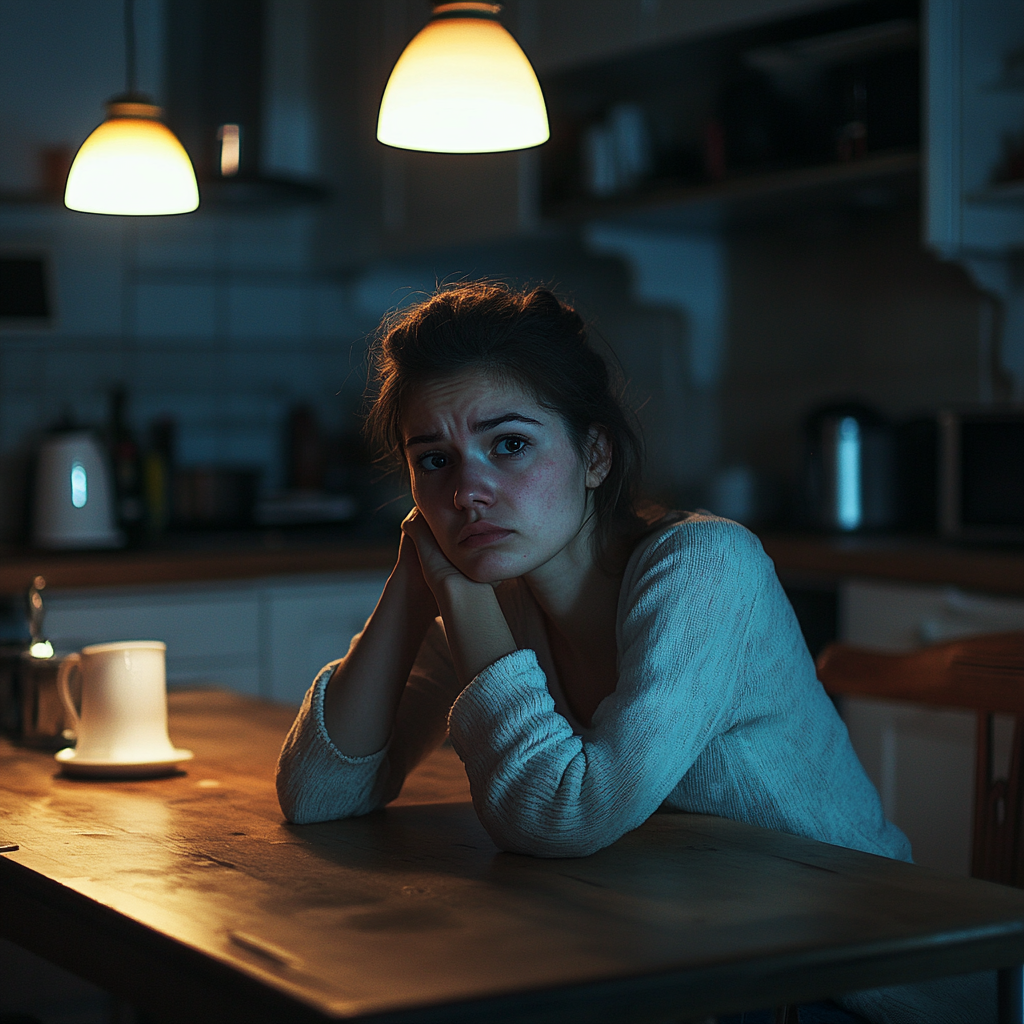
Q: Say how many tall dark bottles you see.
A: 2